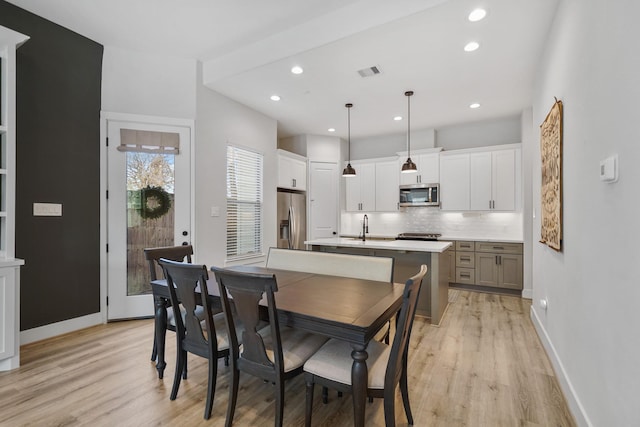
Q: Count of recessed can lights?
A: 7